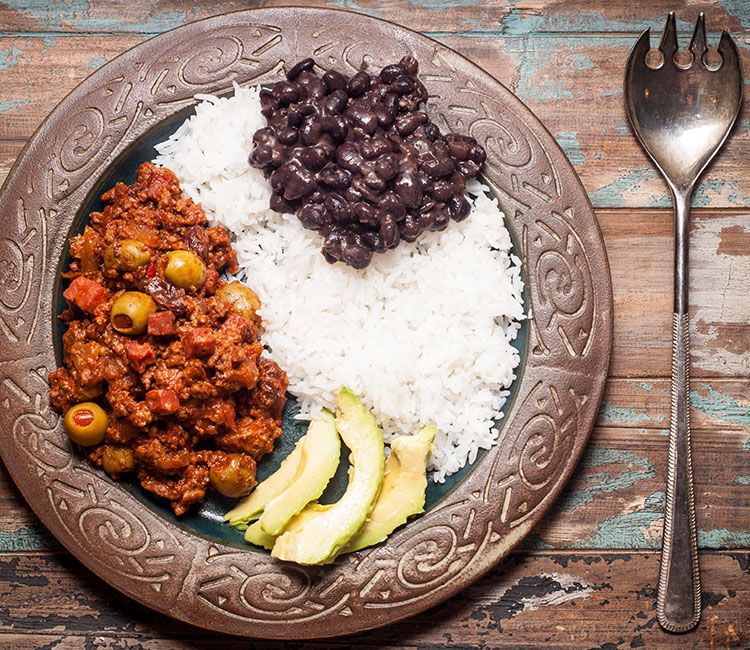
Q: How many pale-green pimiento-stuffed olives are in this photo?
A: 7